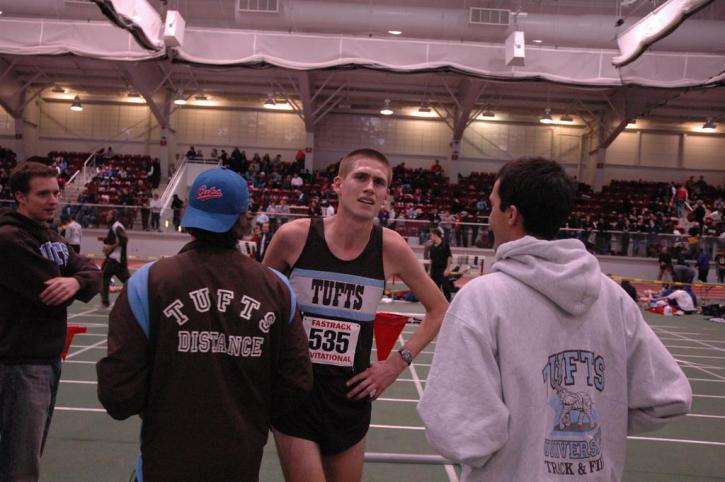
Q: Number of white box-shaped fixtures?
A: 2